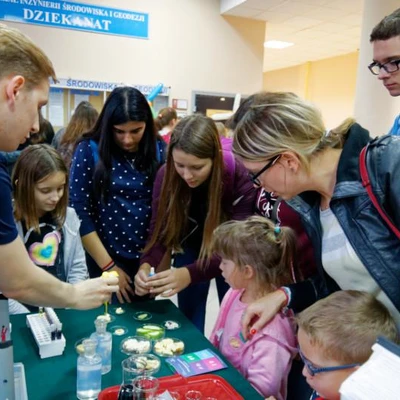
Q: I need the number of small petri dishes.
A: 5